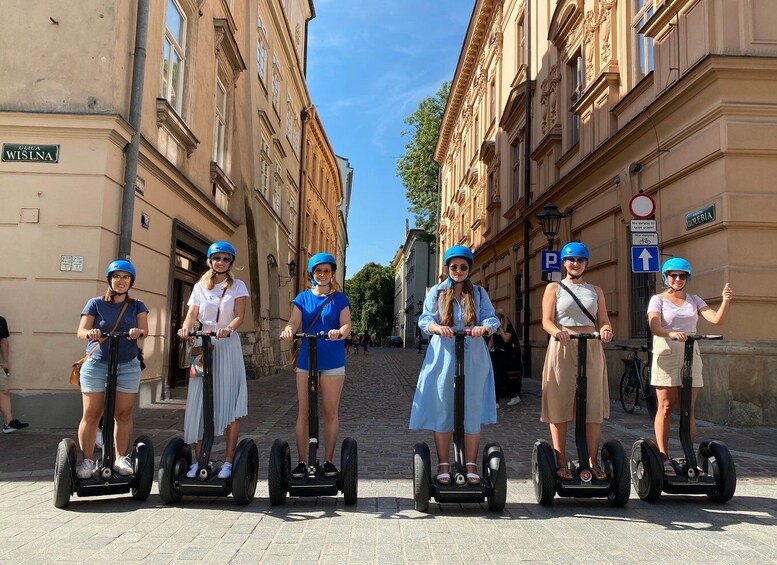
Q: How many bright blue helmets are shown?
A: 6